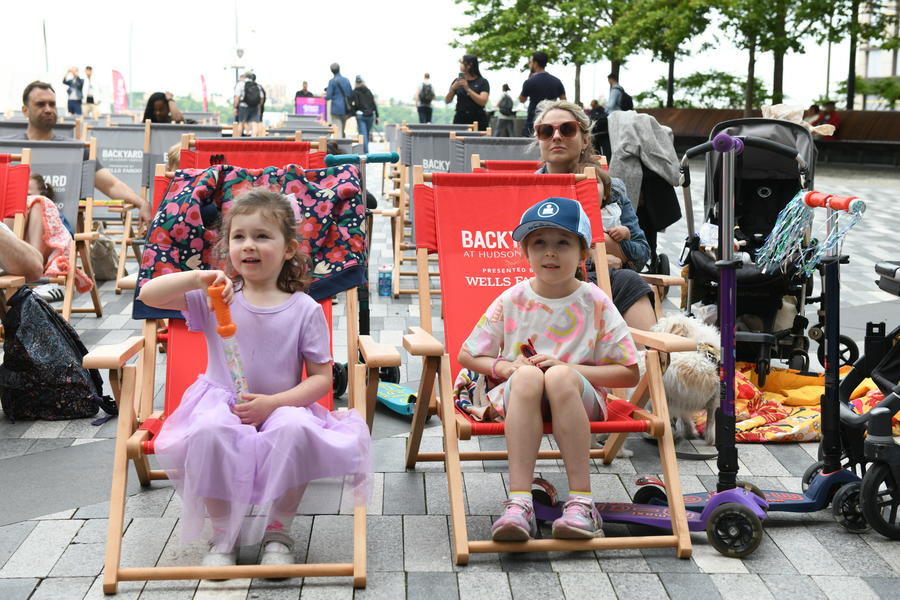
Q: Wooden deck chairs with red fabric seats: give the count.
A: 5